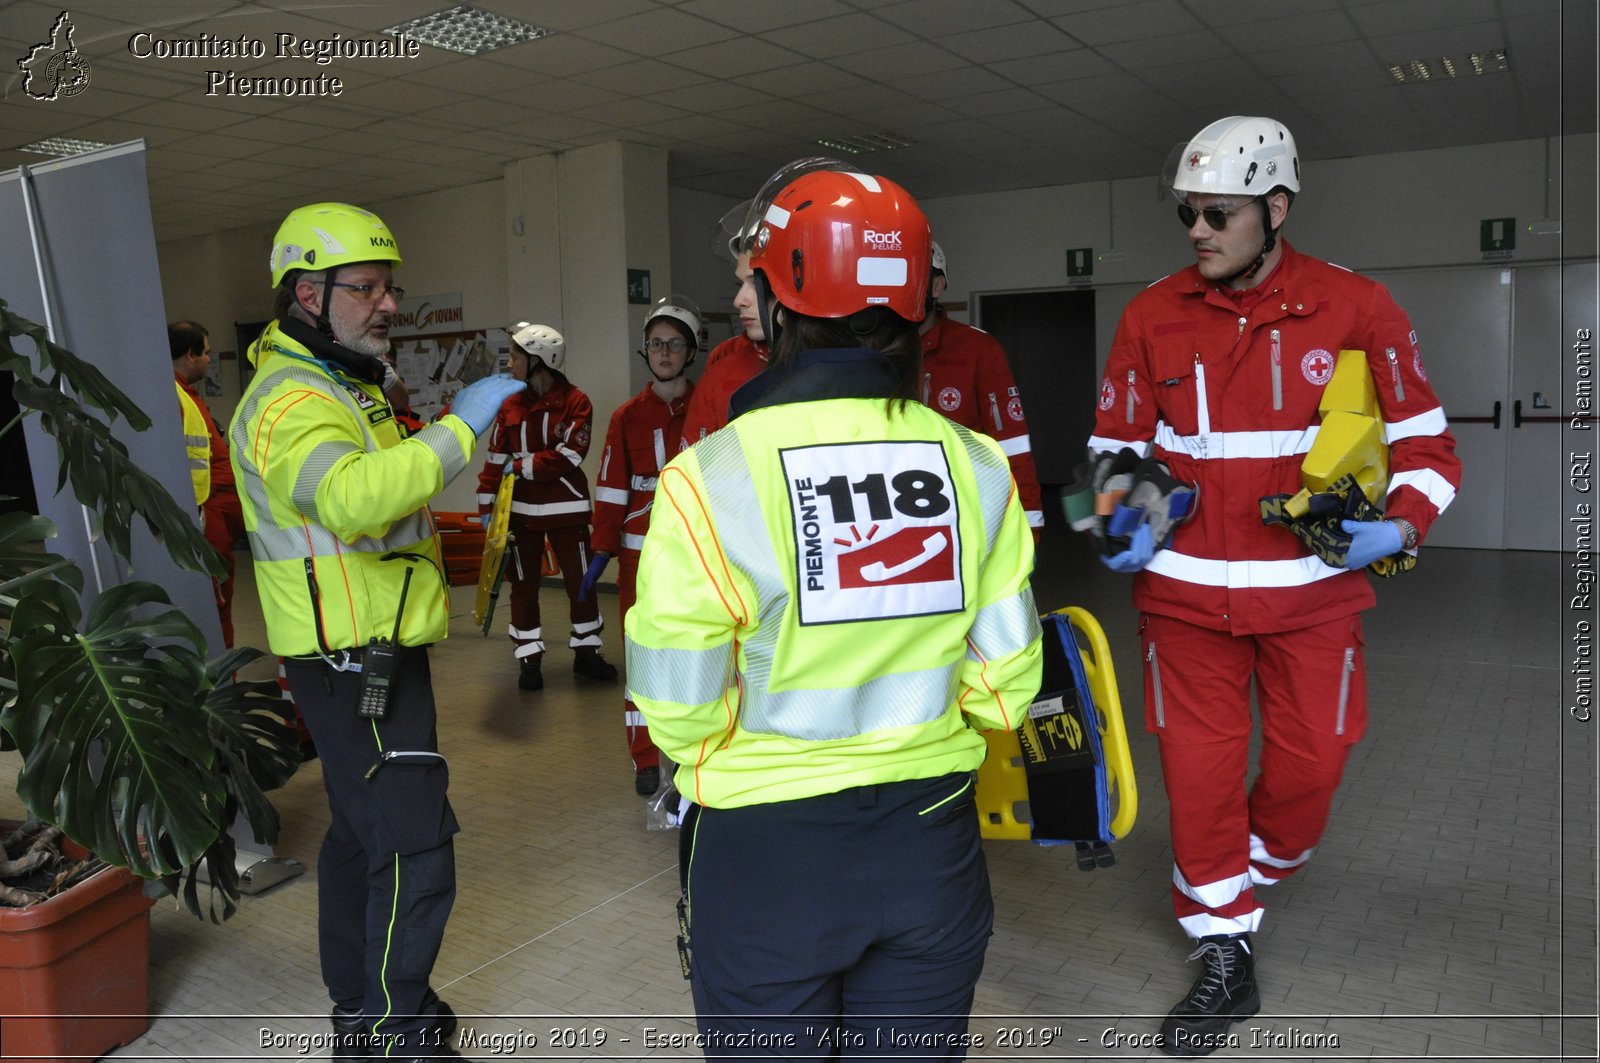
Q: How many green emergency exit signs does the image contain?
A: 3